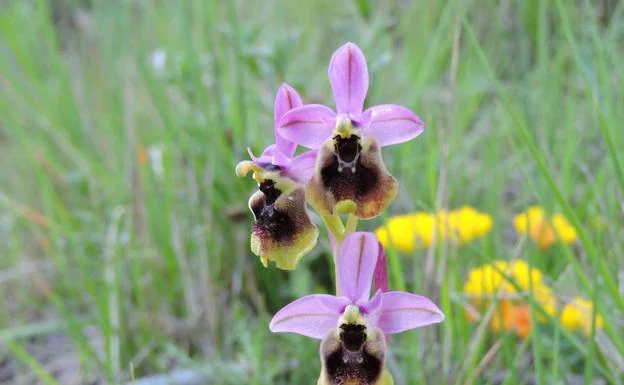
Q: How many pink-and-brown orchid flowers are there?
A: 3